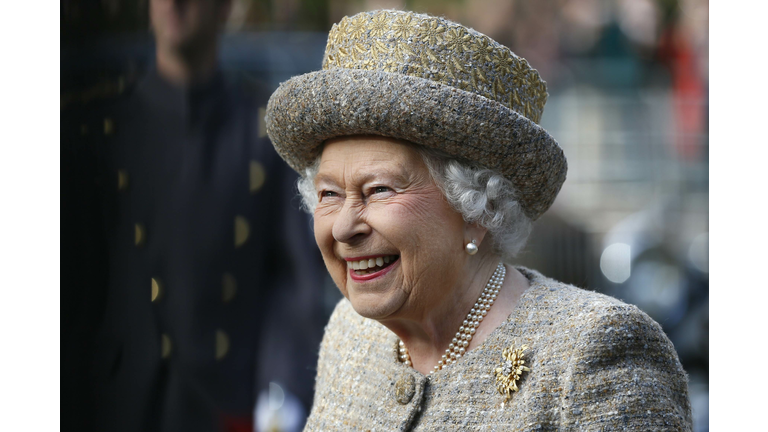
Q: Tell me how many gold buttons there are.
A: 10